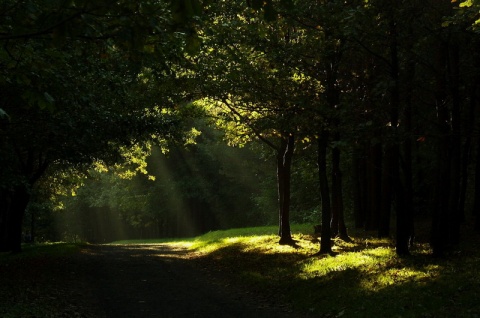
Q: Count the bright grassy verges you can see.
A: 1